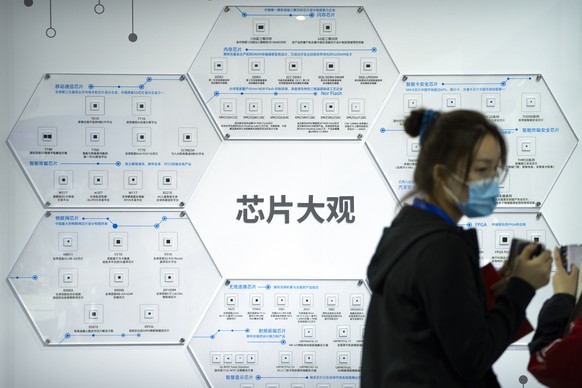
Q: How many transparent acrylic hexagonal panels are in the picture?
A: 6